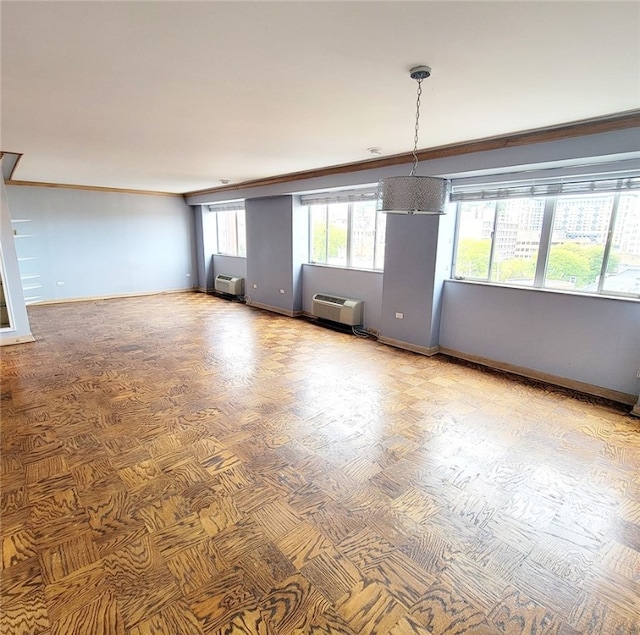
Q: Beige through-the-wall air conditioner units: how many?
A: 2